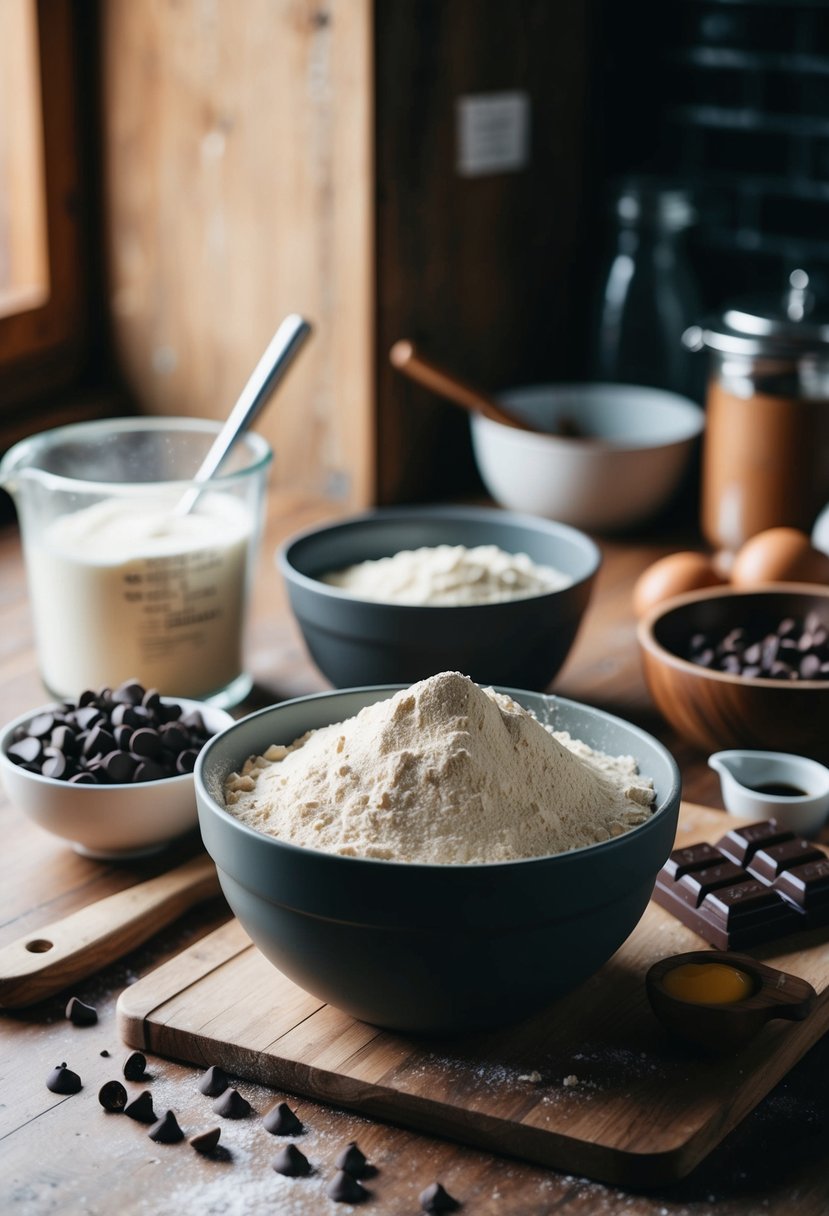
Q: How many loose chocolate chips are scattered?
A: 14